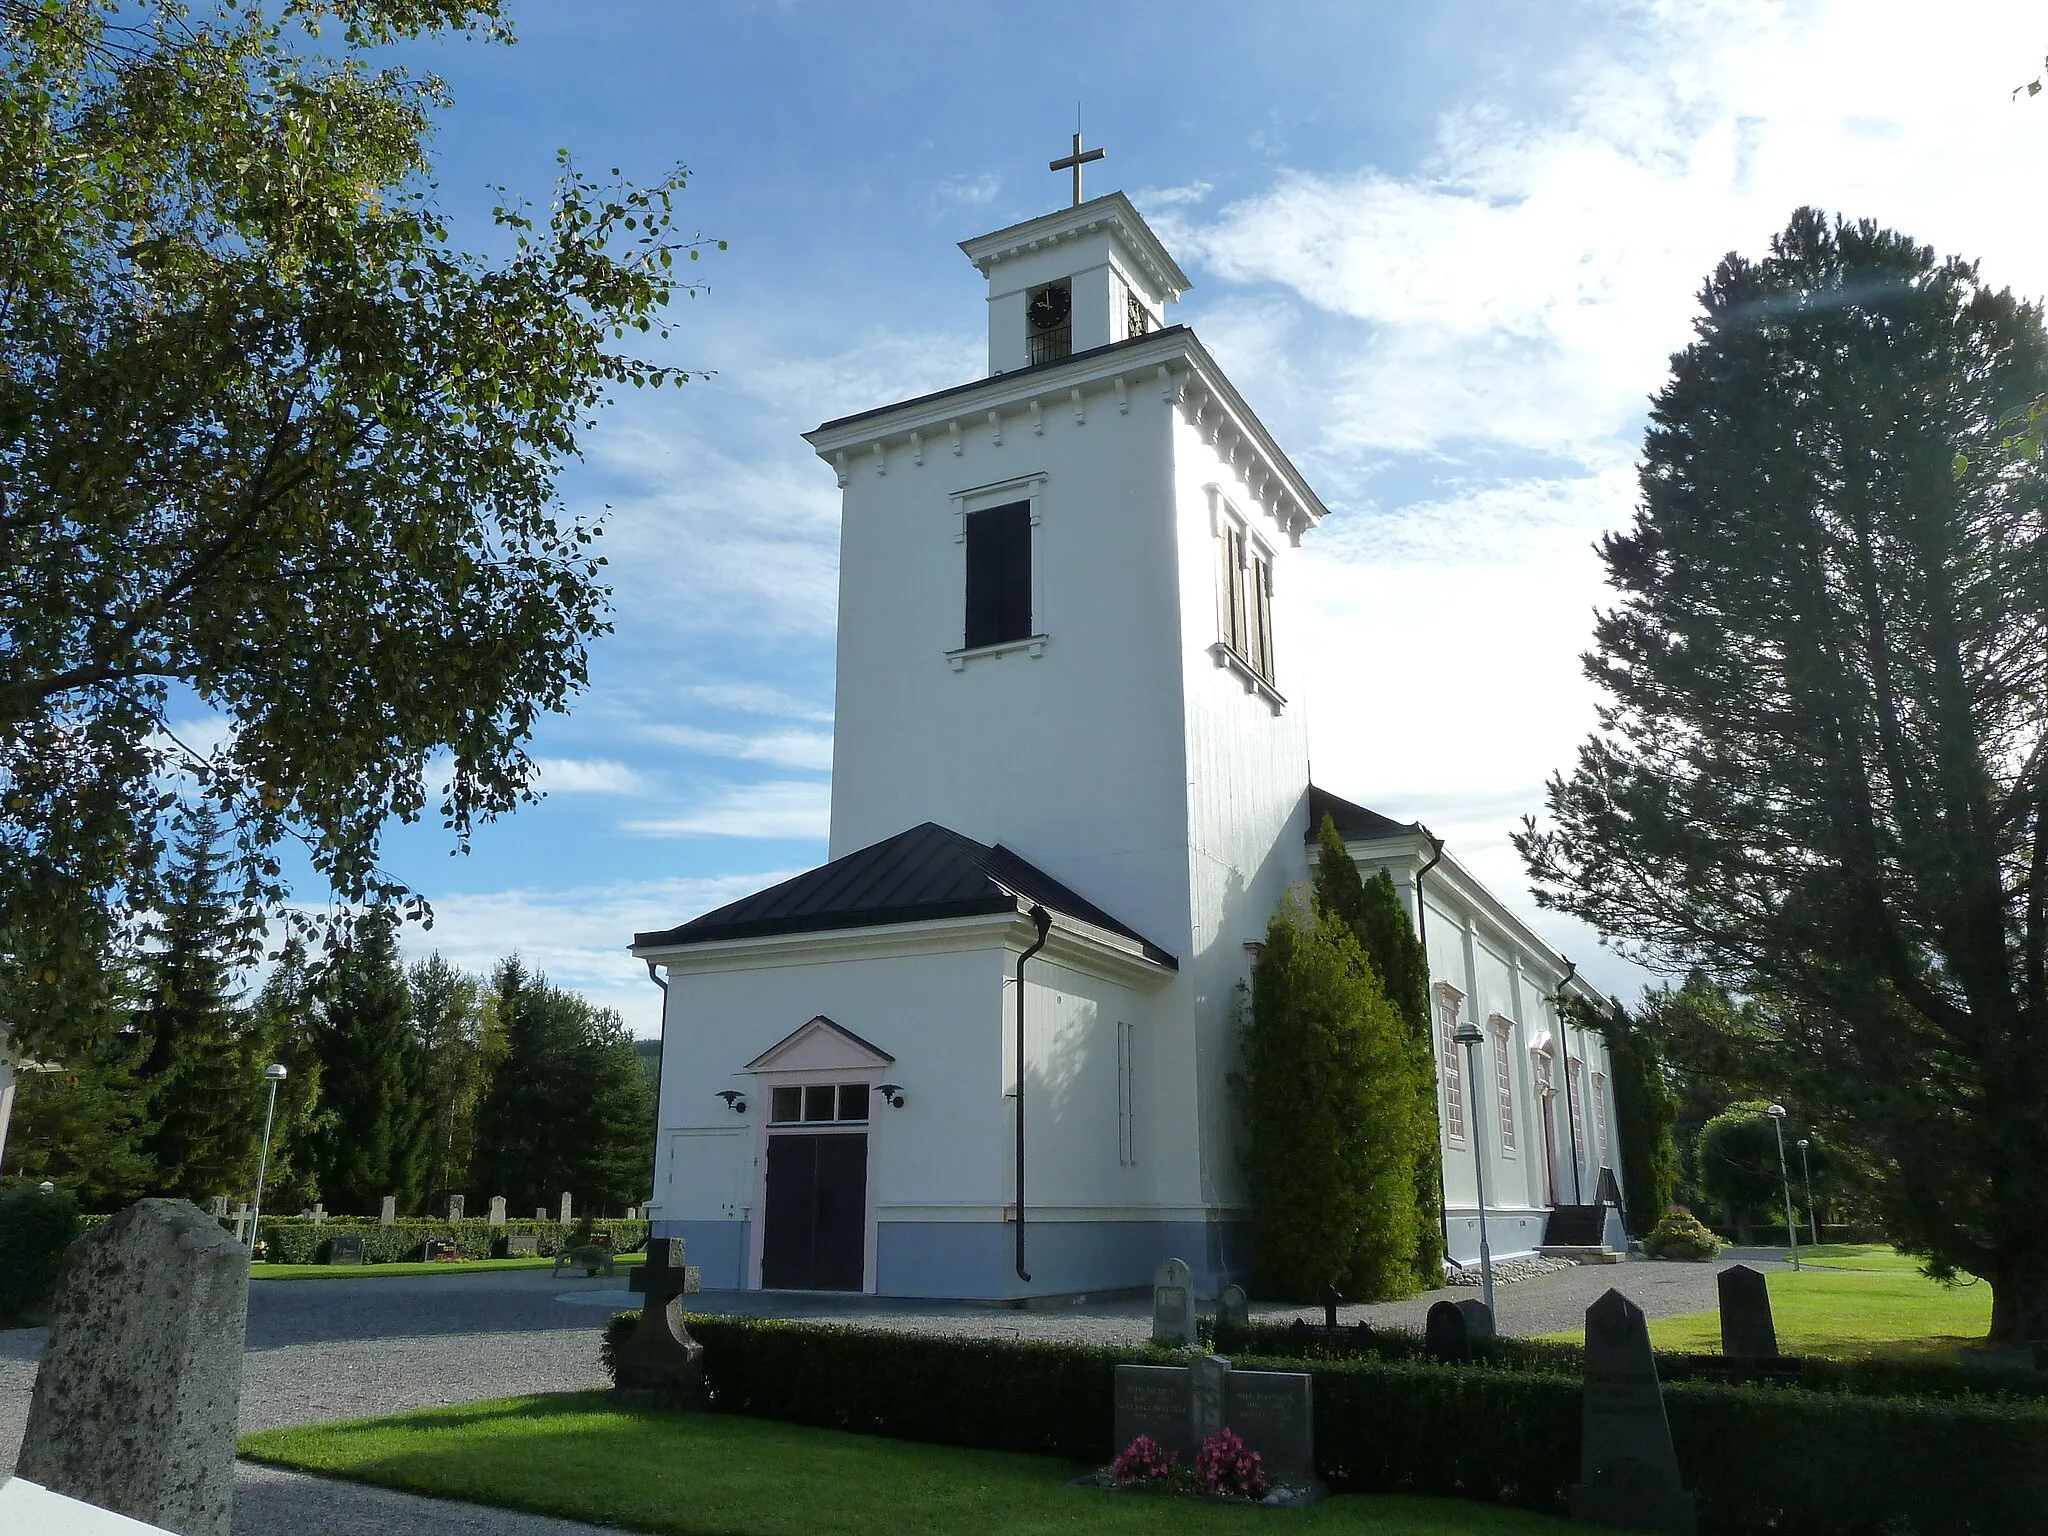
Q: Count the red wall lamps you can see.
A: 0